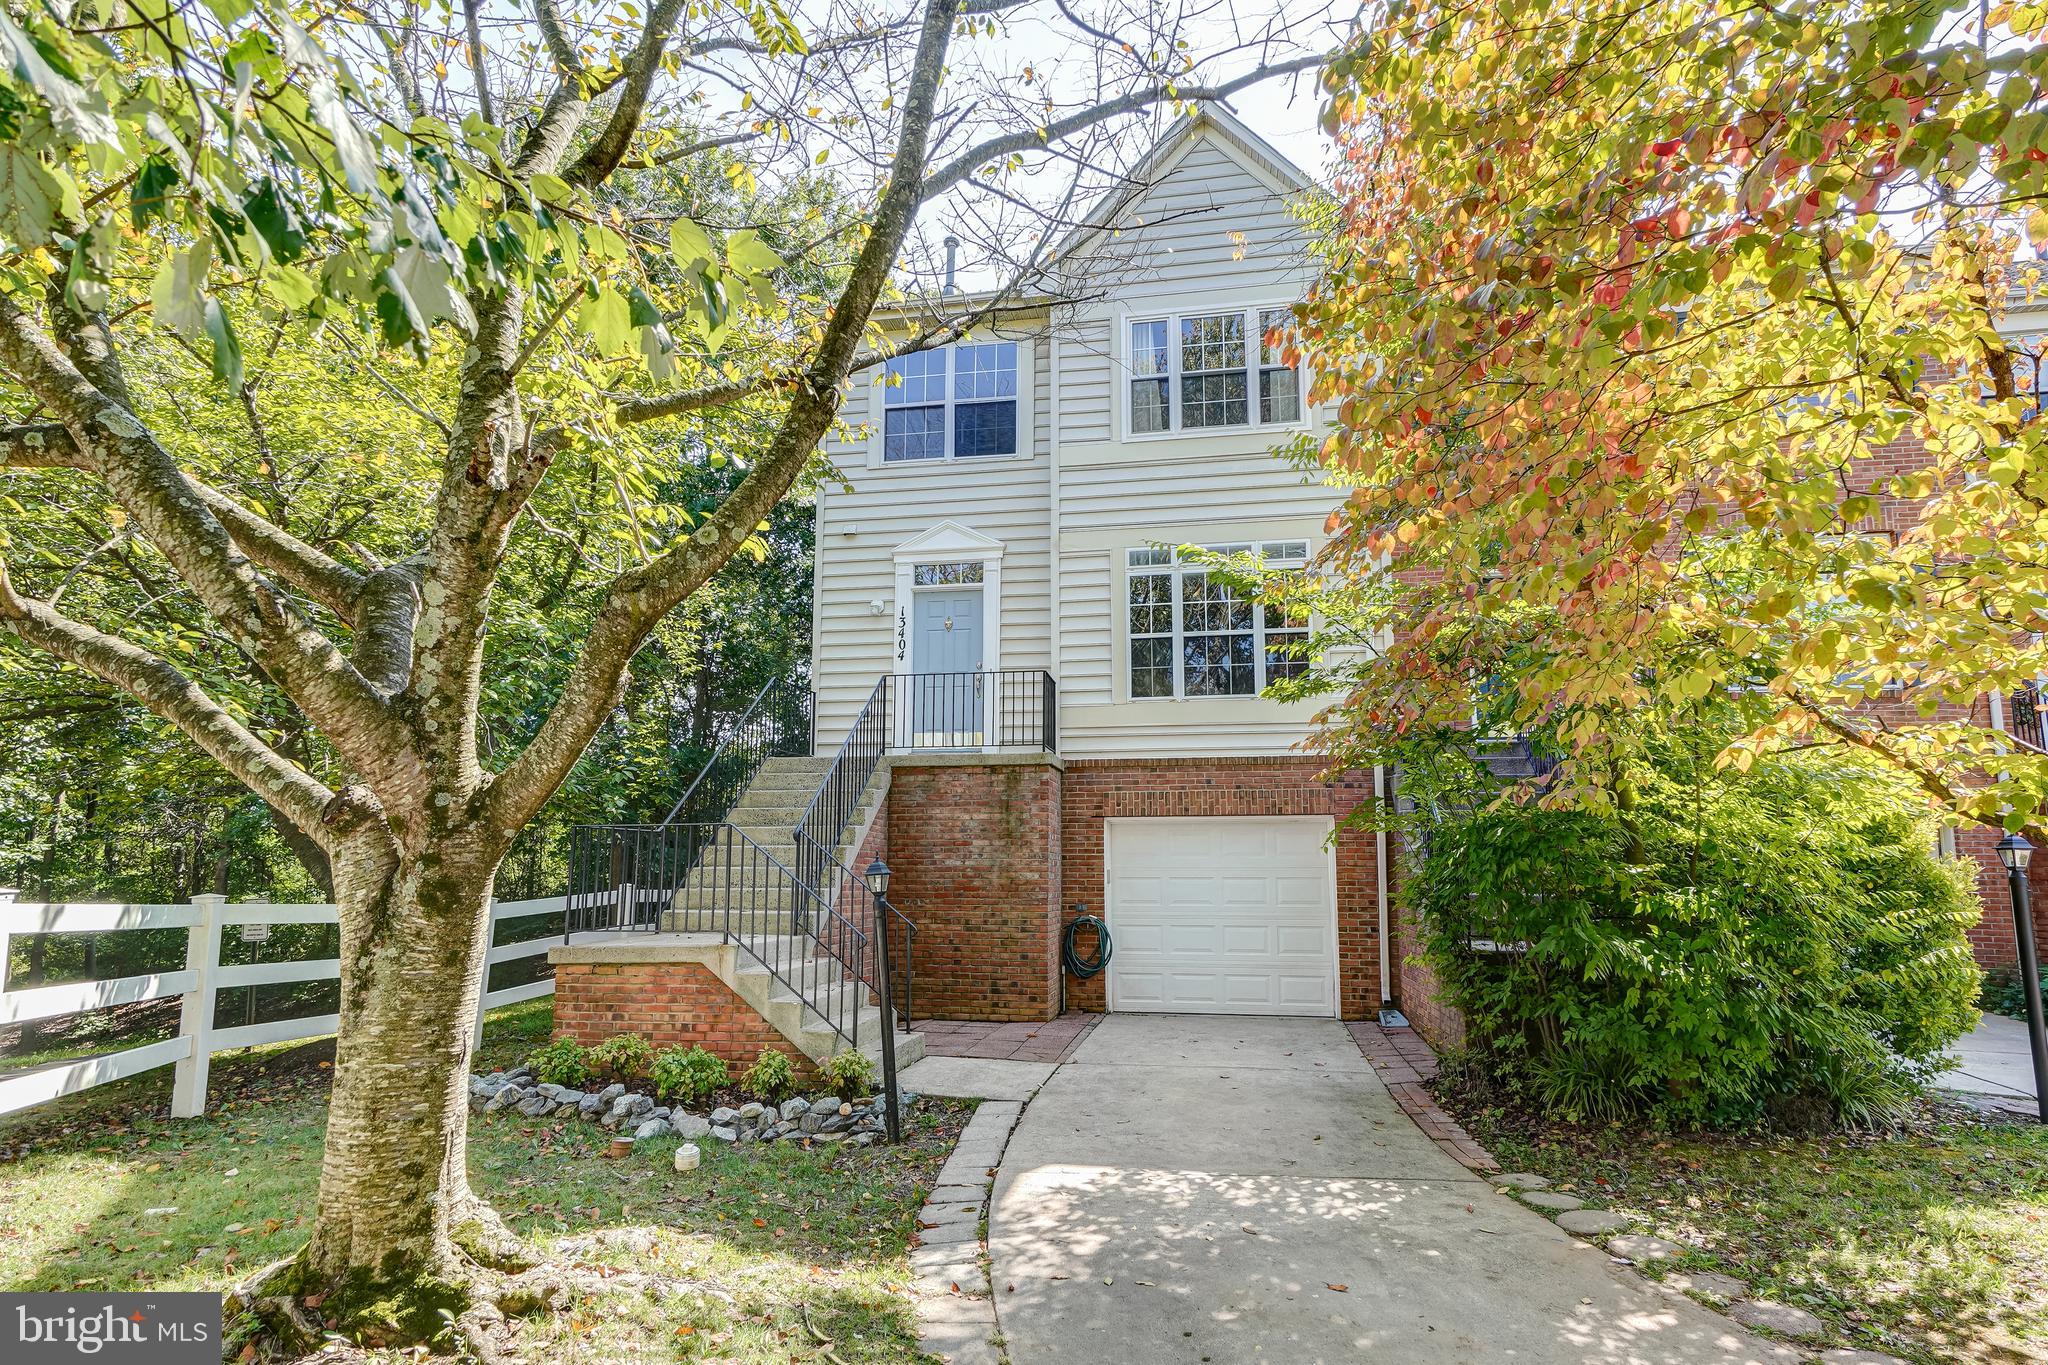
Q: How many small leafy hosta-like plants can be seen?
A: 5